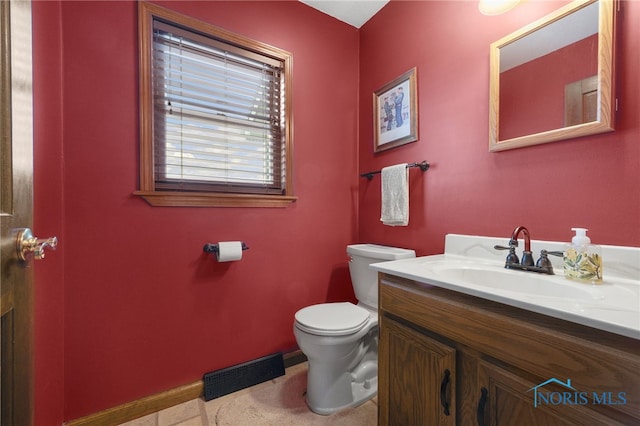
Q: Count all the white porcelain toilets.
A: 1